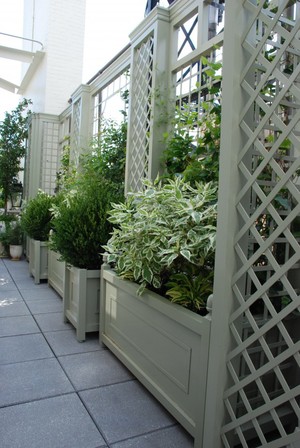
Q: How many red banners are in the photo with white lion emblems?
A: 0